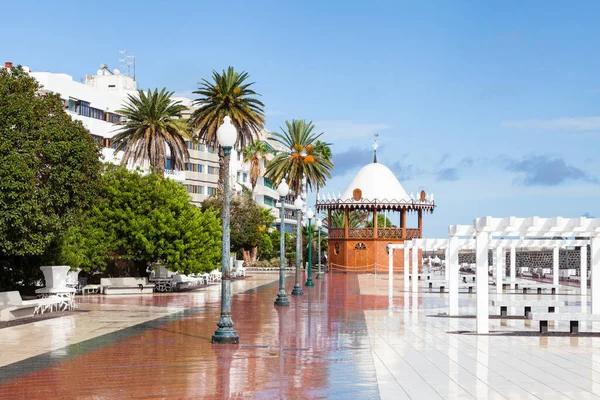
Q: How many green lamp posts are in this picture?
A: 1